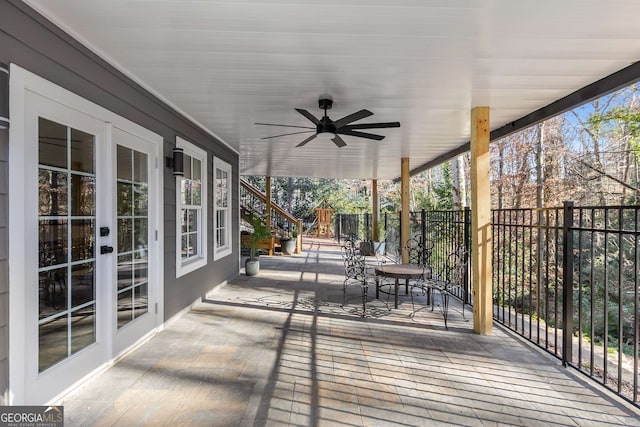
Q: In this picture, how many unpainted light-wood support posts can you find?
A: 4